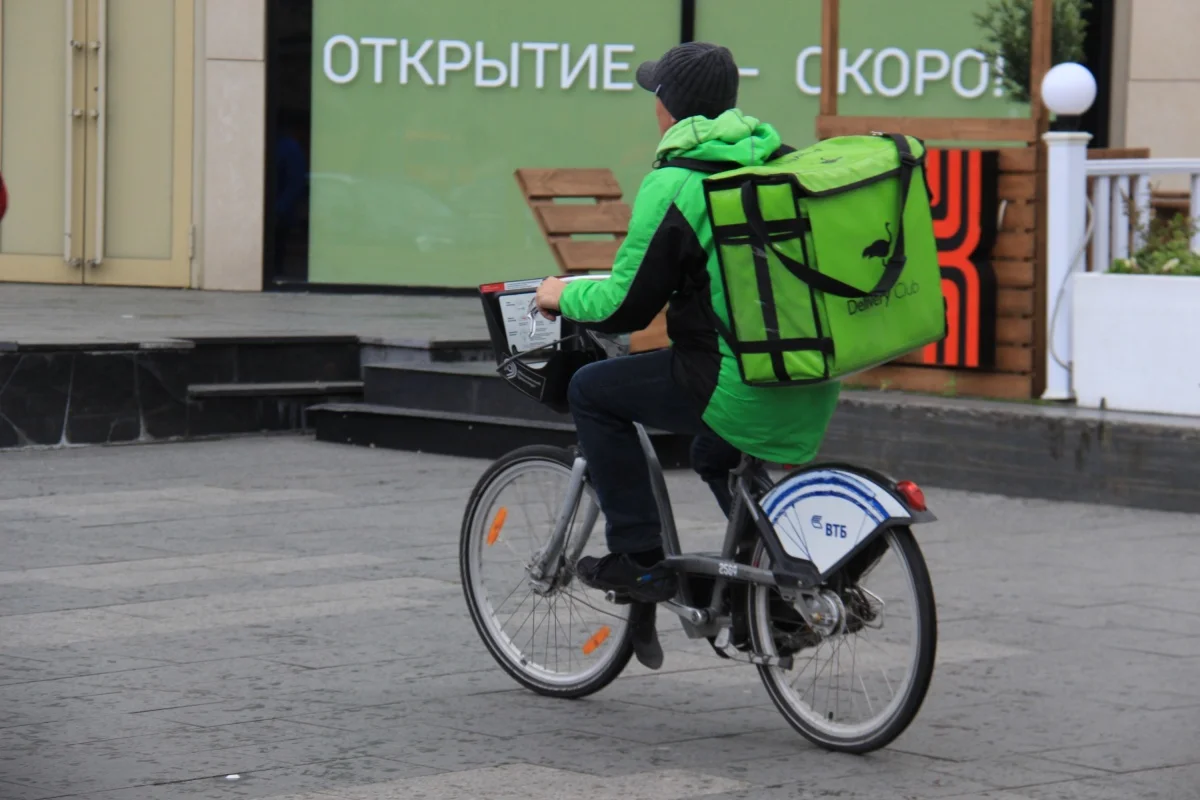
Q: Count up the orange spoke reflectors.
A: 2